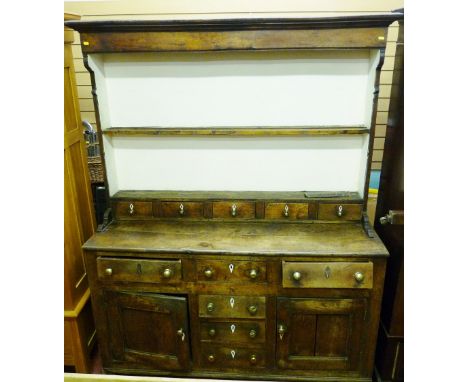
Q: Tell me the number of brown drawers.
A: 11